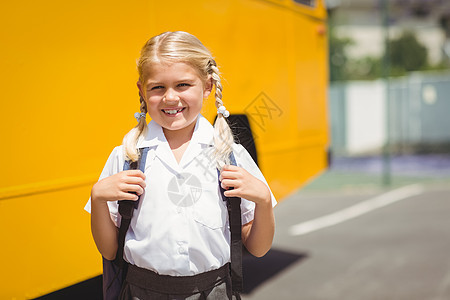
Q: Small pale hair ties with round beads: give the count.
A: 2